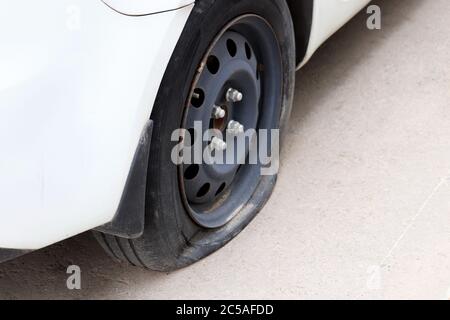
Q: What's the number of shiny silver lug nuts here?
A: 4